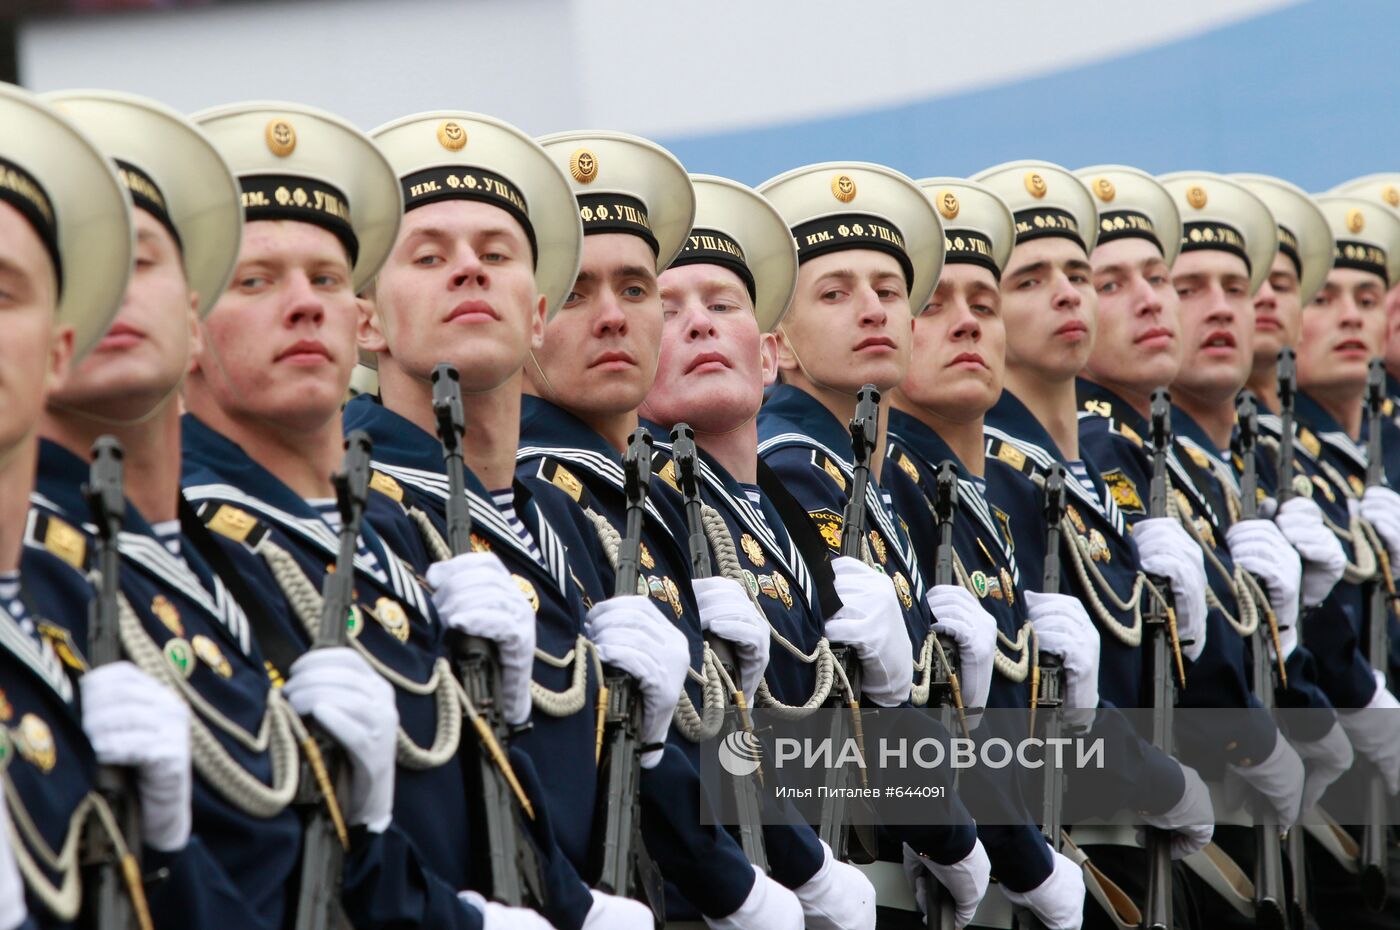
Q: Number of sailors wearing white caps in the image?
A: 14